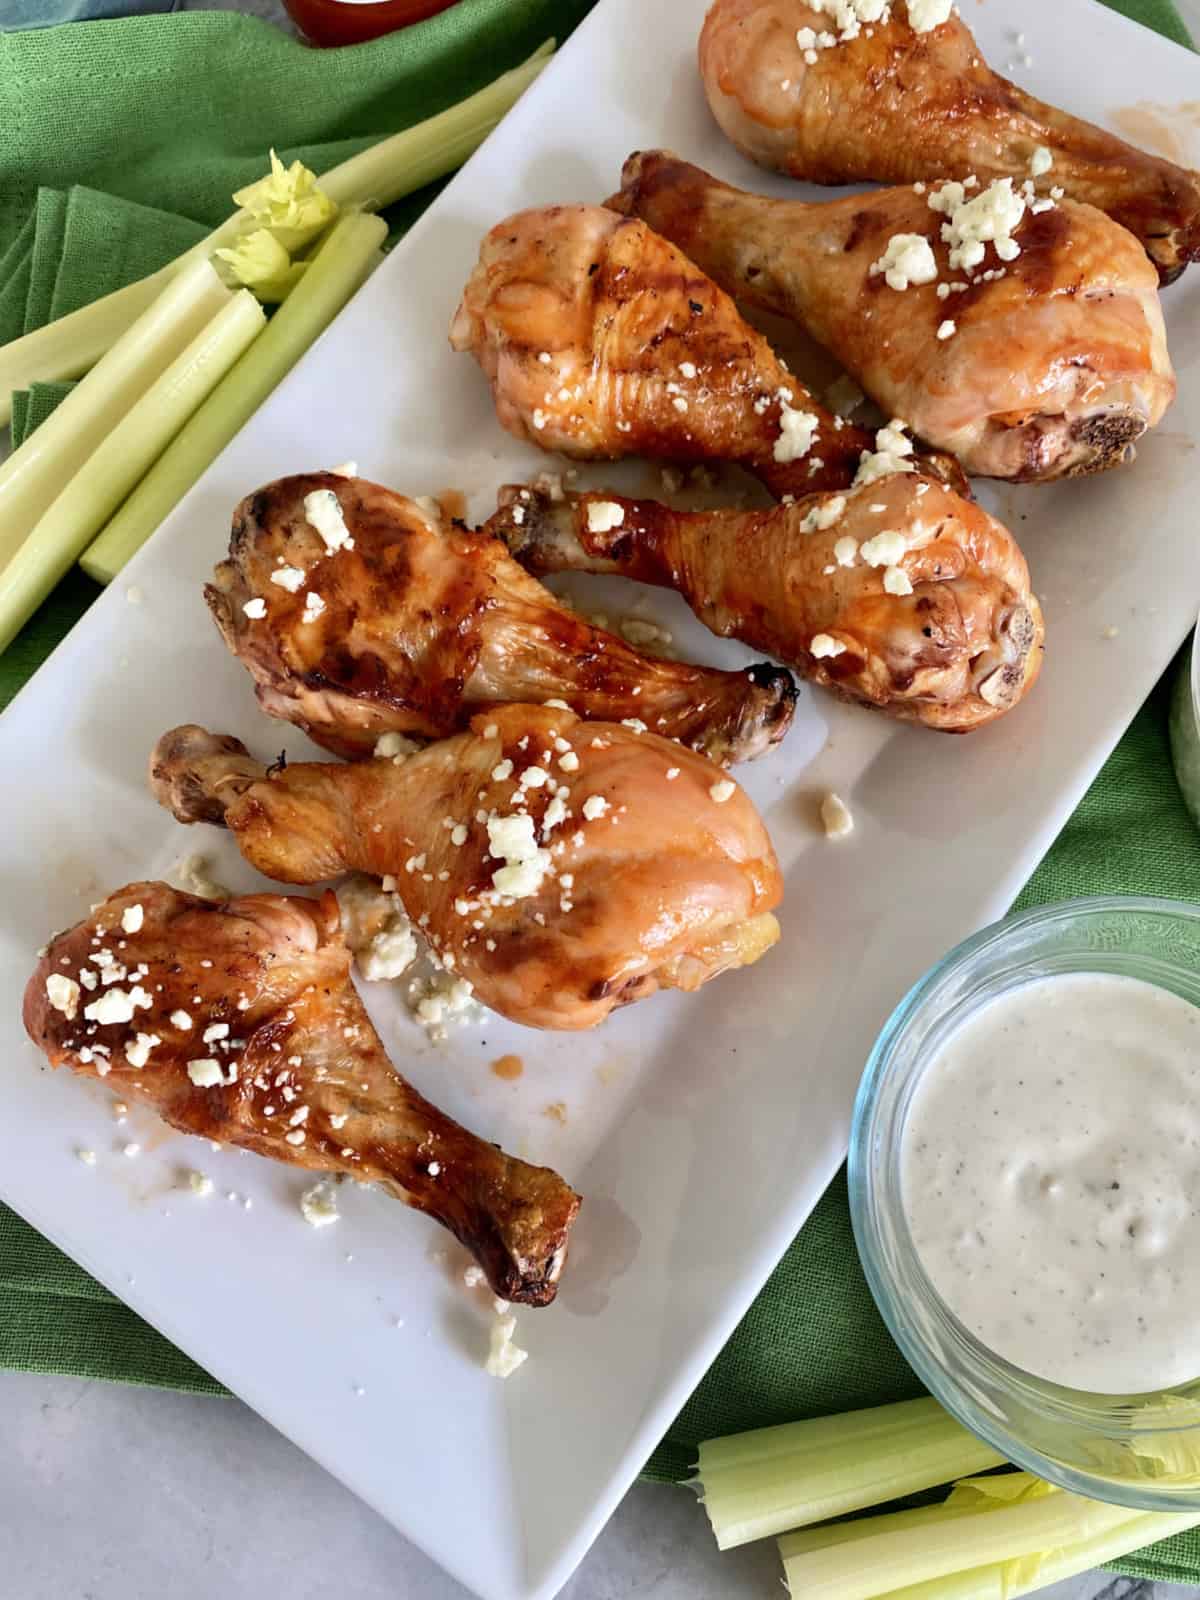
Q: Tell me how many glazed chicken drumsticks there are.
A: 7